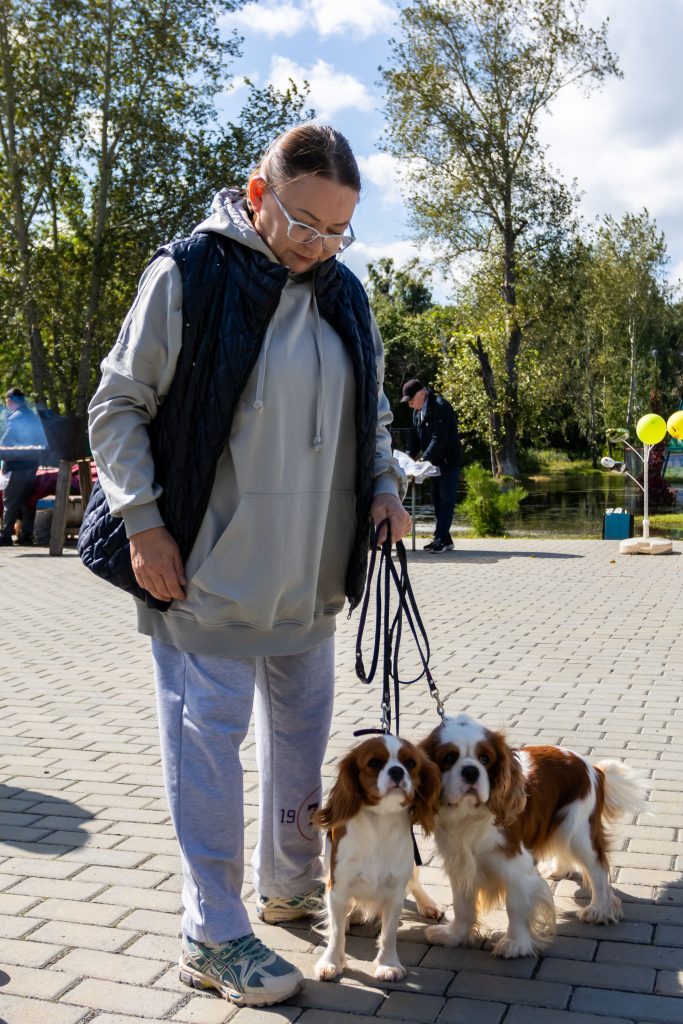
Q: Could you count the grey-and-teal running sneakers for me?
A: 2